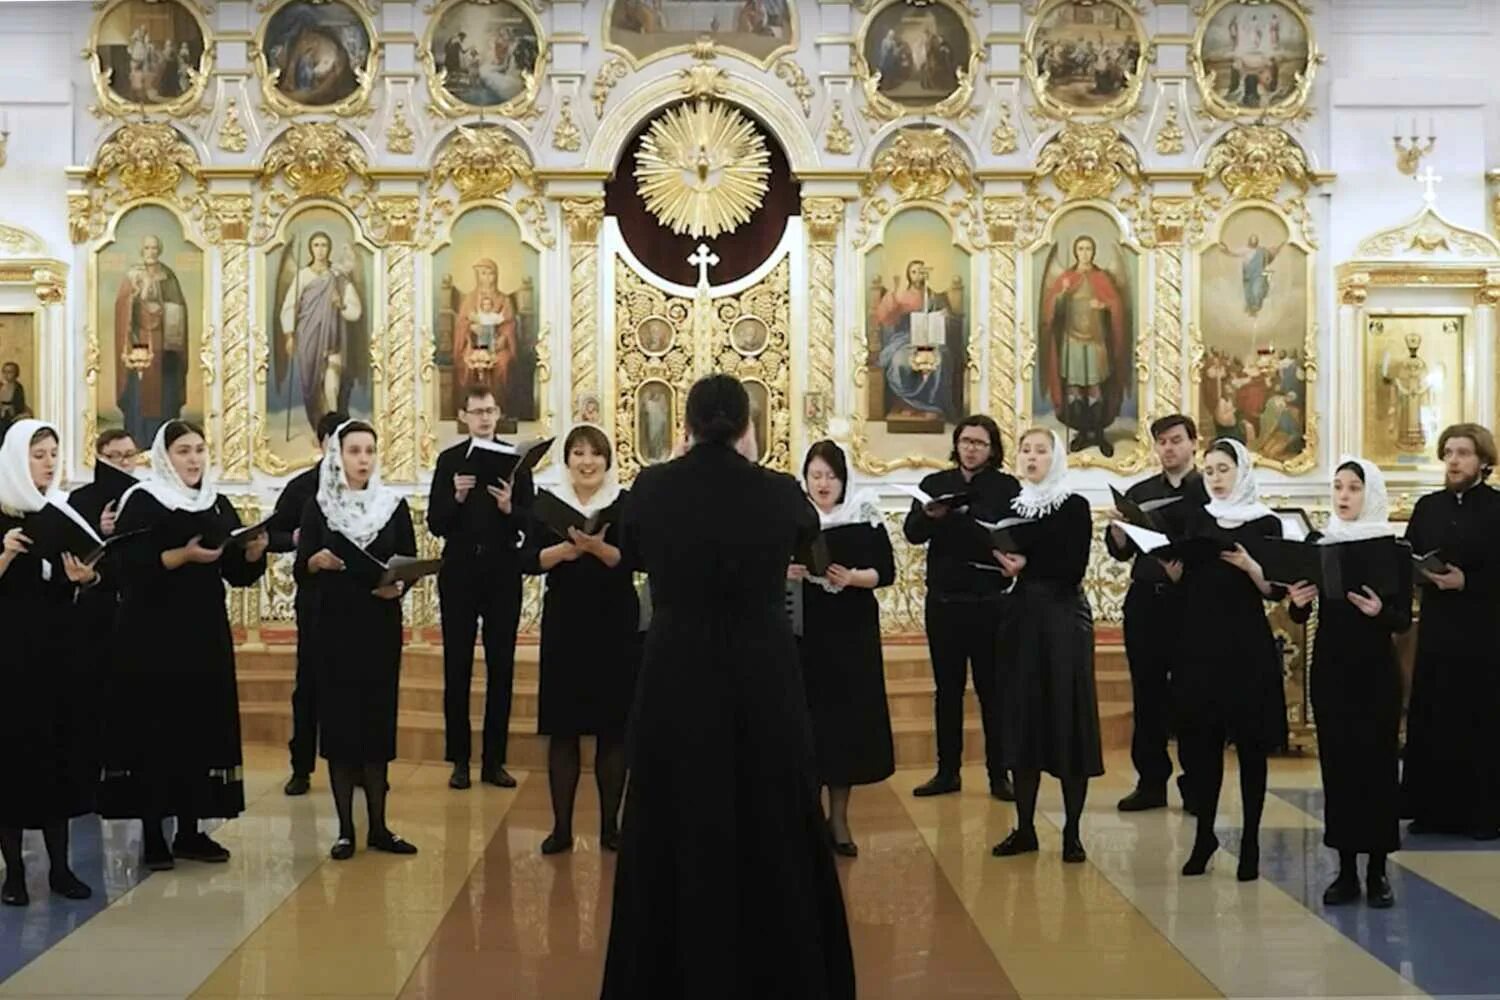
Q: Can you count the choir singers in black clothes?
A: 14